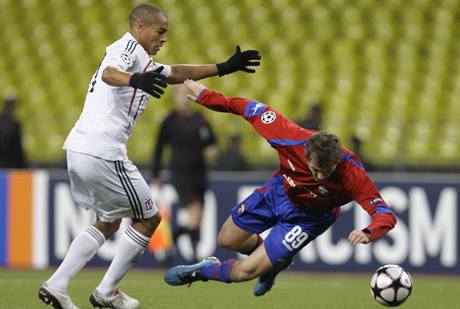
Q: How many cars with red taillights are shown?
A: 0